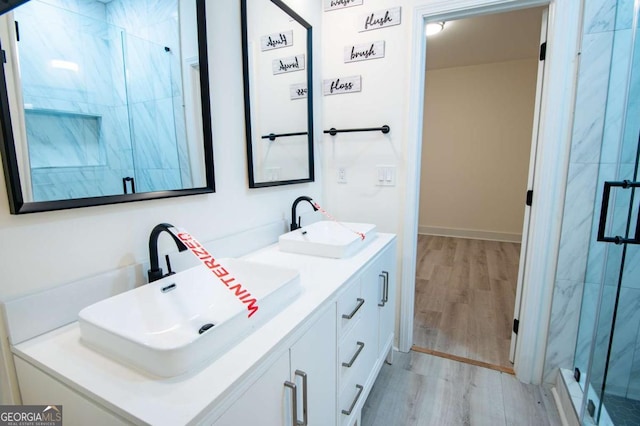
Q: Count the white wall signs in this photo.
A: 4